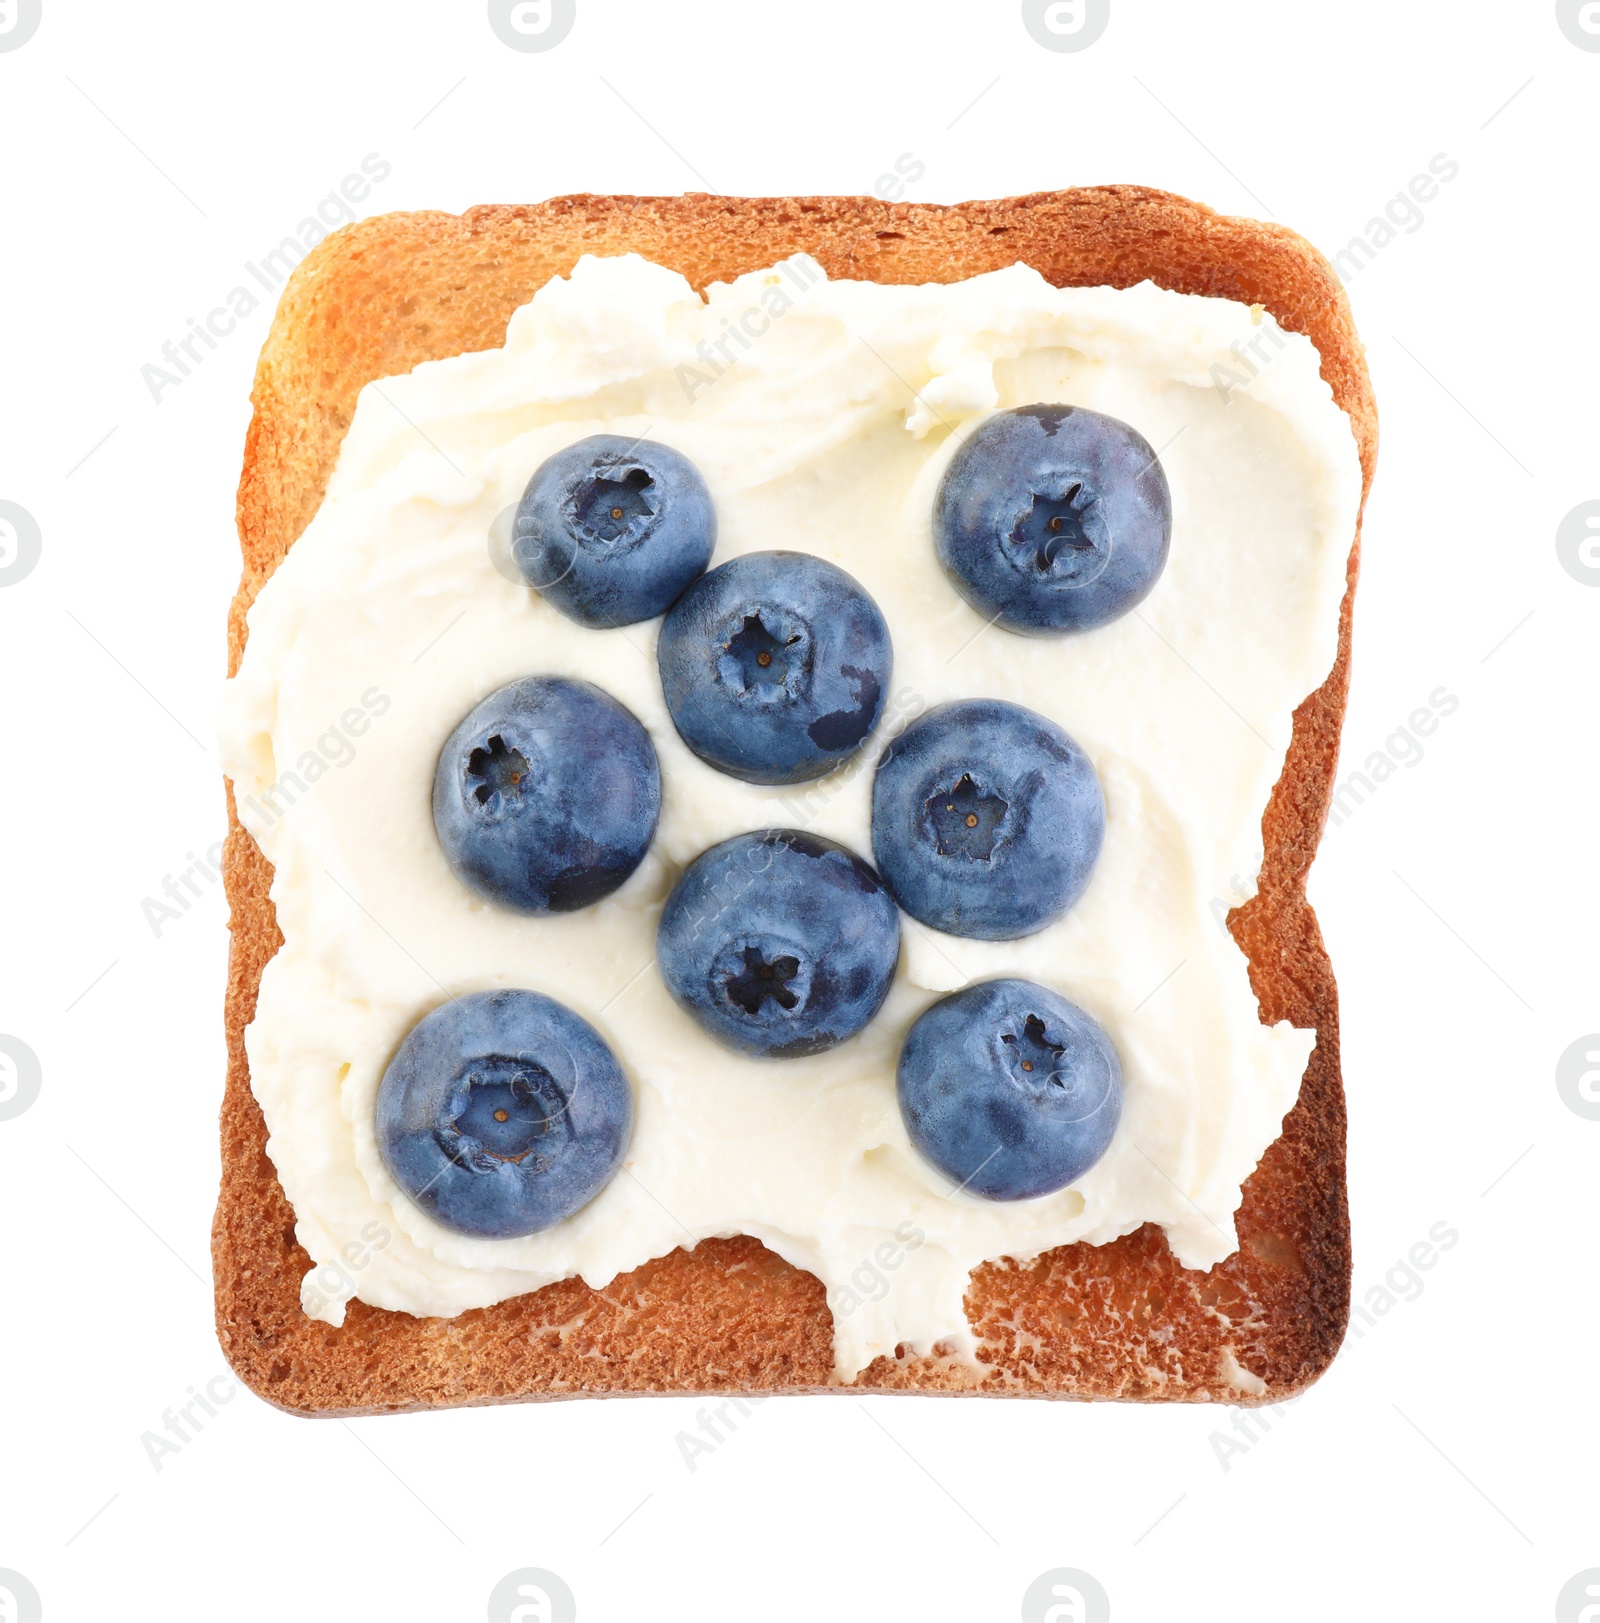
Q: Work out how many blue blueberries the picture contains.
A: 8